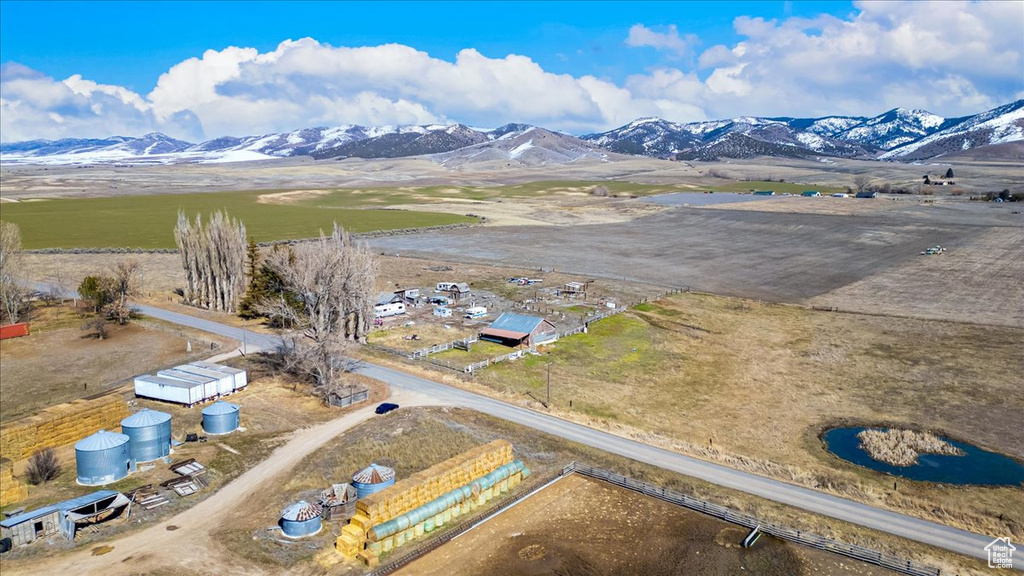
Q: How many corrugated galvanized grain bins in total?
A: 5